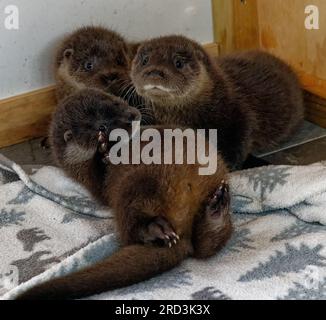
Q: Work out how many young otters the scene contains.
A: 3